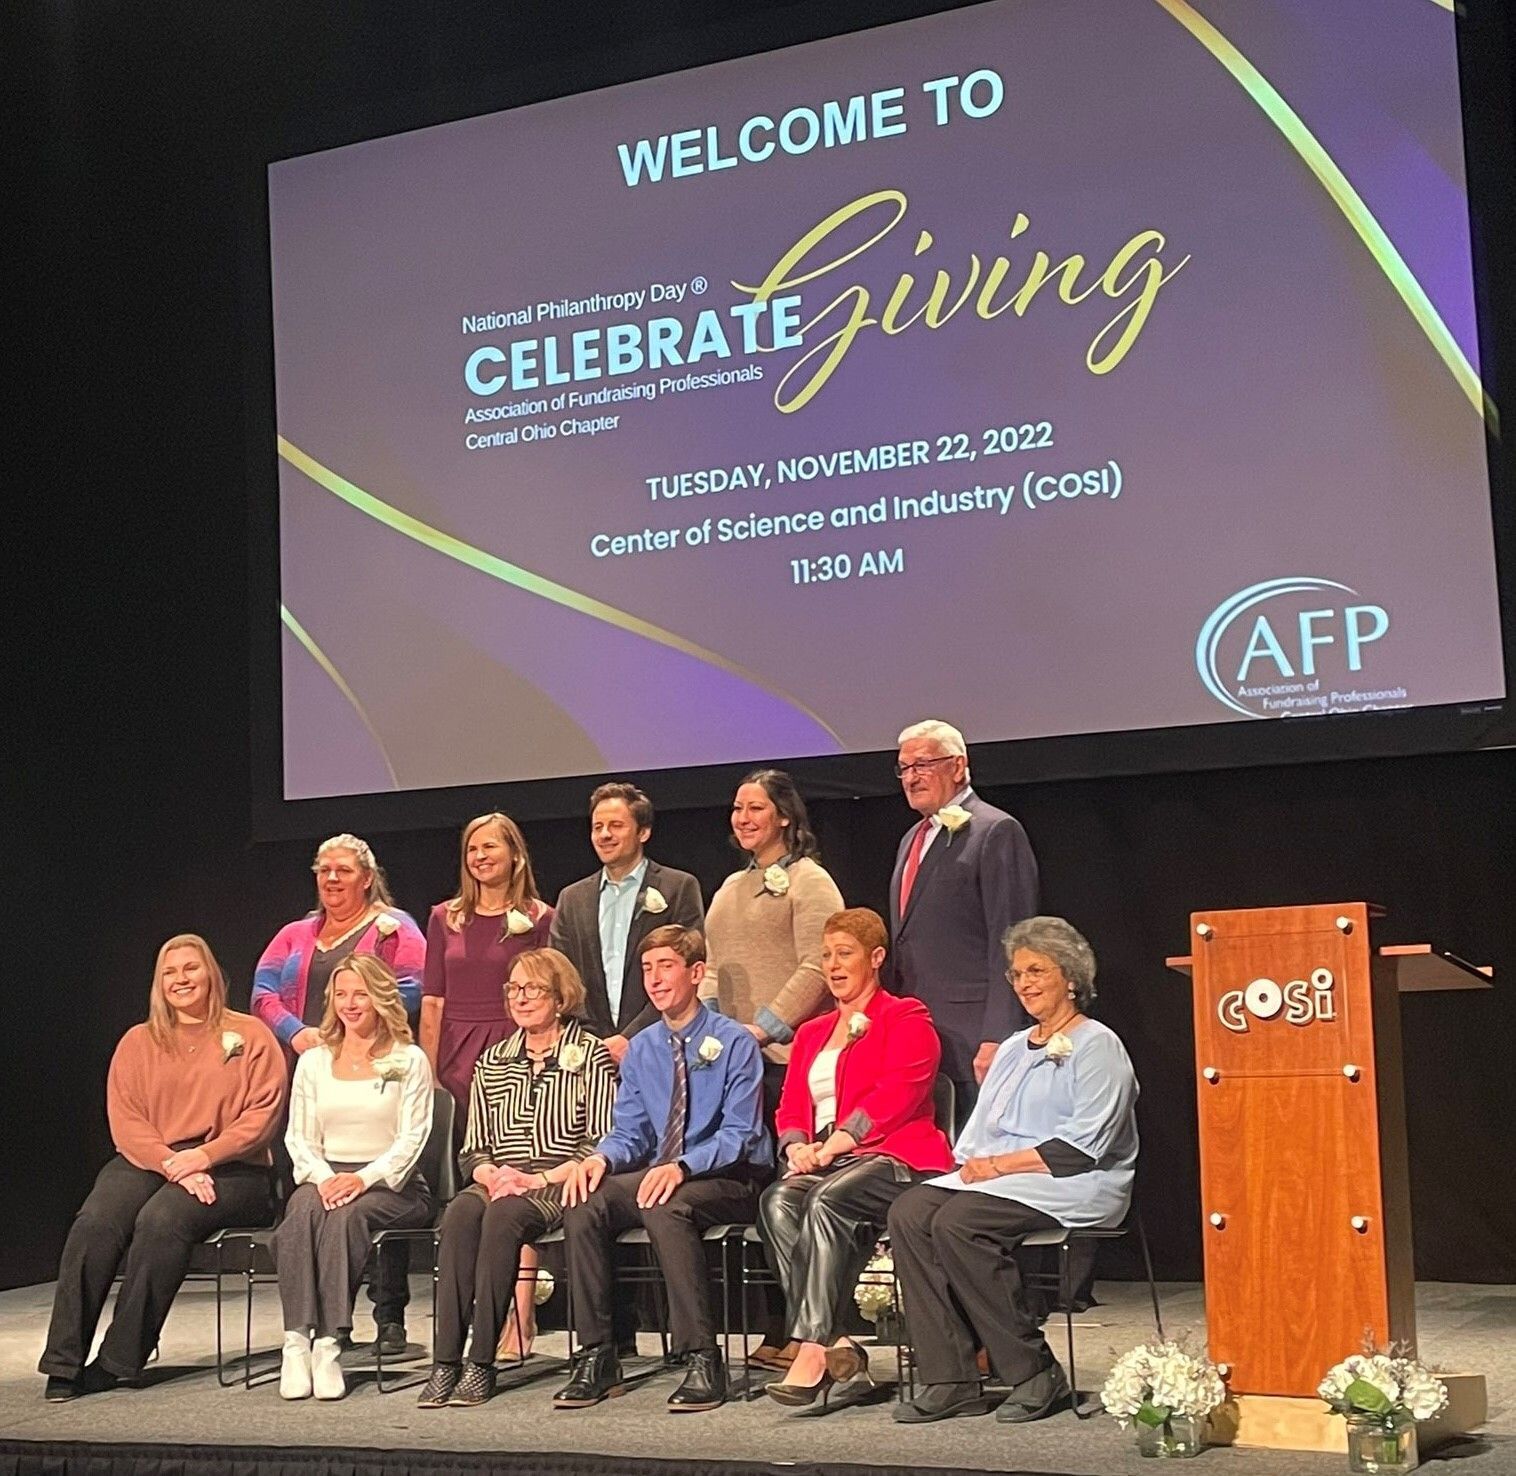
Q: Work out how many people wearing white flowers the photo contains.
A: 11